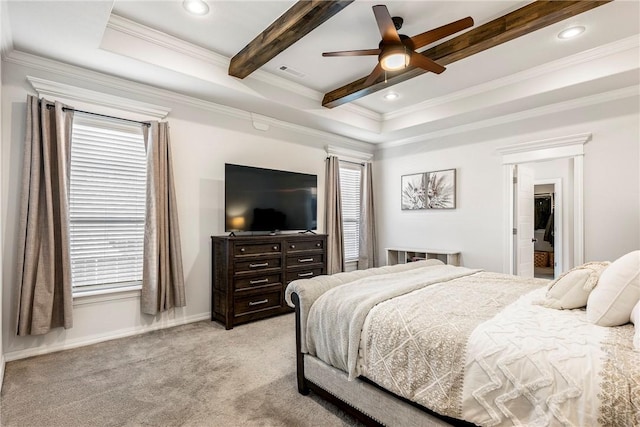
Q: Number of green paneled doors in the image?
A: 0